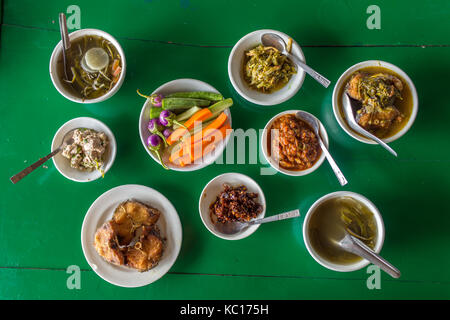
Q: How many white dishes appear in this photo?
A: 9